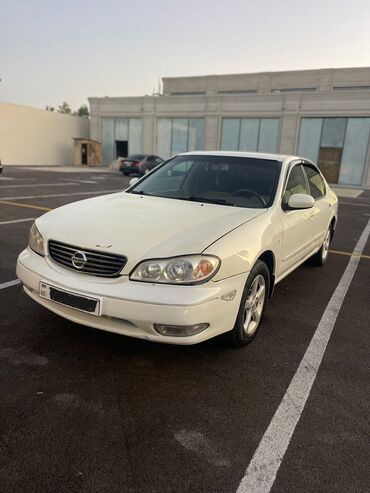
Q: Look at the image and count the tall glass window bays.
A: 4